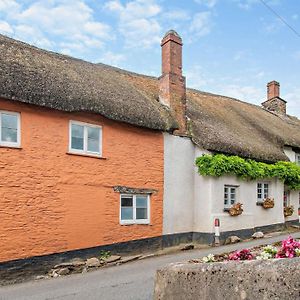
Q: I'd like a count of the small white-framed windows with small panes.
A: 2